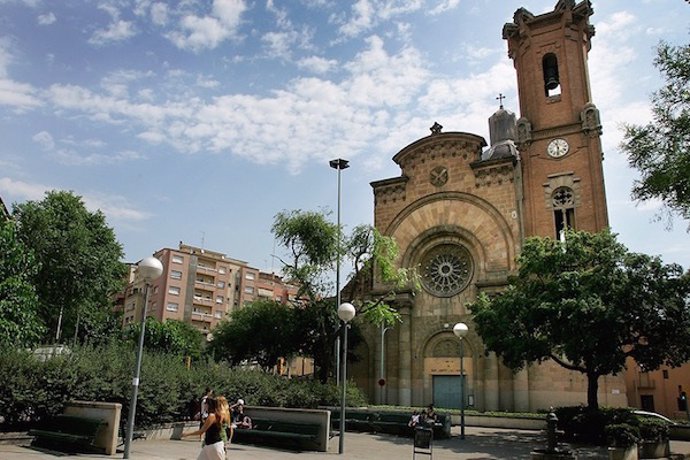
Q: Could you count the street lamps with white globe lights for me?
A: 3